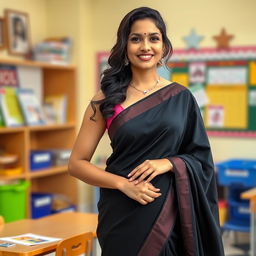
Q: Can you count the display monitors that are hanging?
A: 0